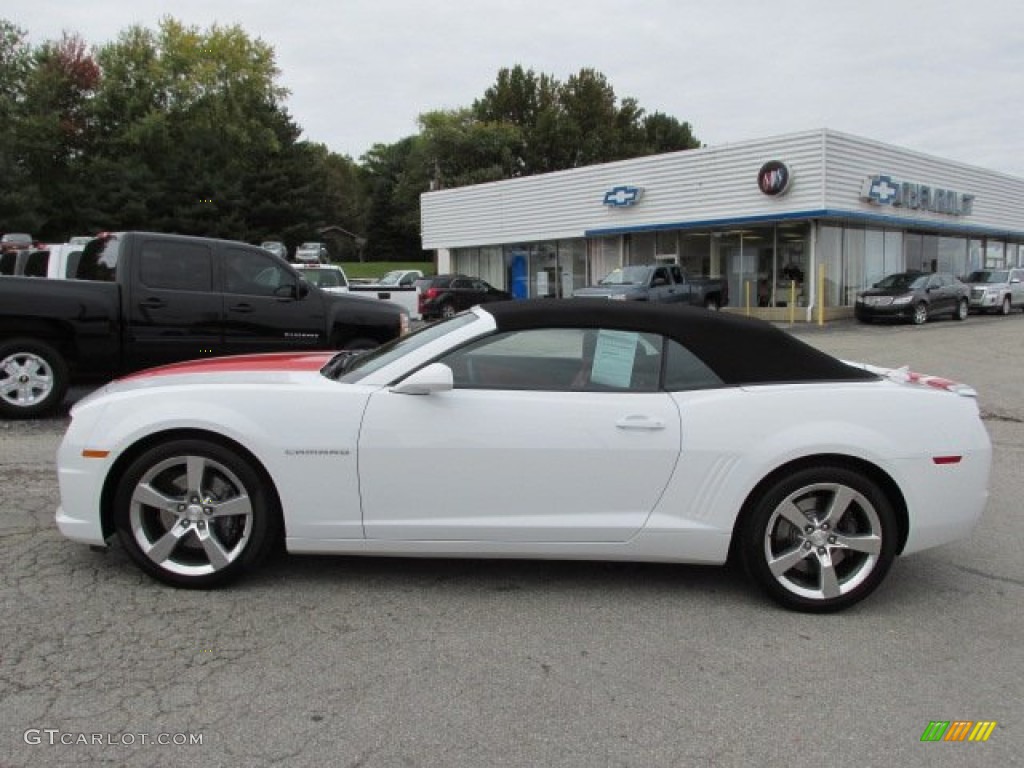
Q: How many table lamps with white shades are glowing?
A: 0